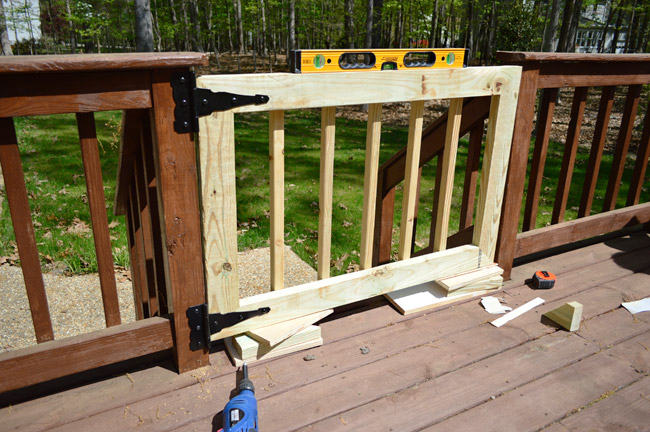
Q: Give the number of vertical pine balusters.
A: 5